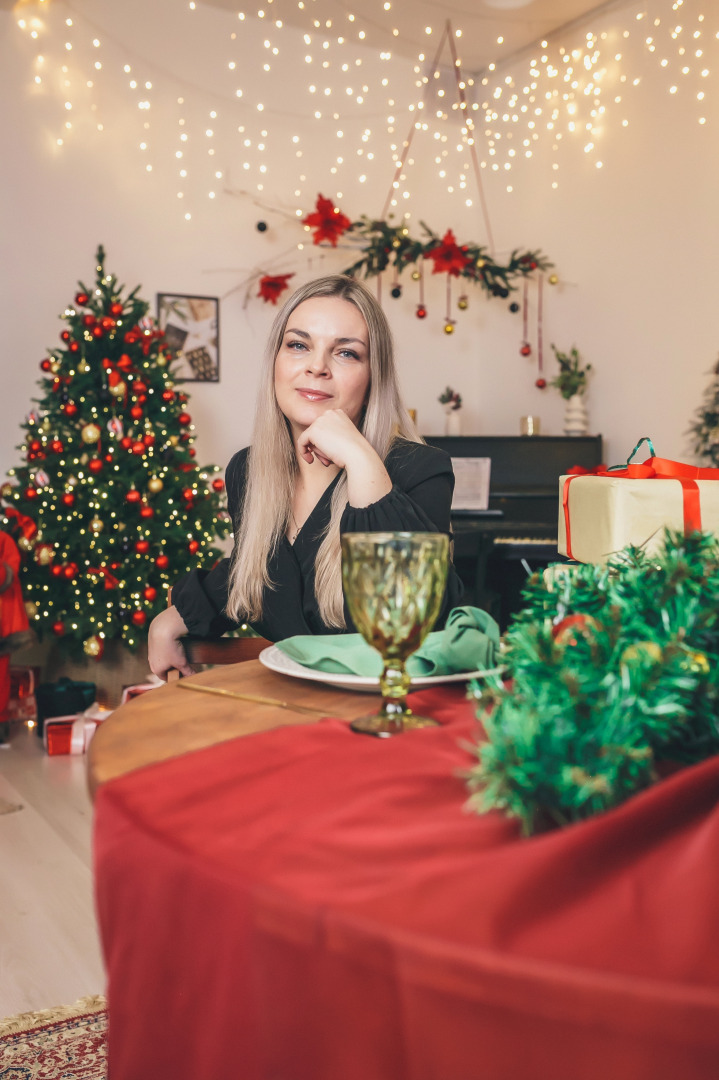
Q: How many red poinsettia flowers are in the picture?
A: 3